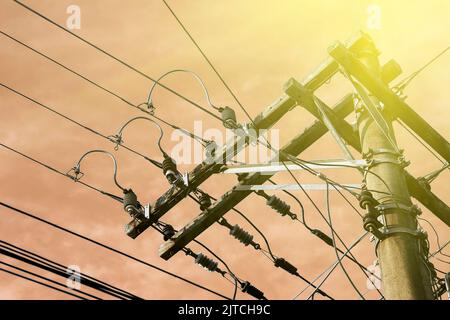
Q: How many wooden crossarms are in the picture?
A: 4